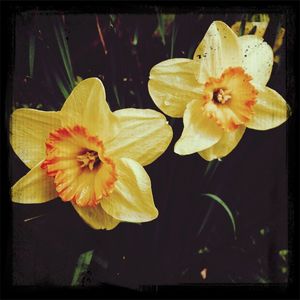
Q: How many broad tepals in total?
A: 12